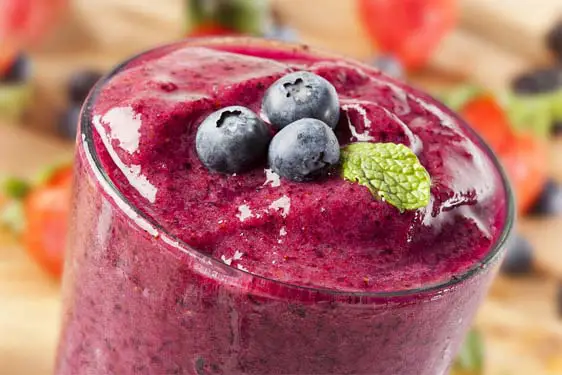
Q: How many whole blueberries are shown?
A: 3